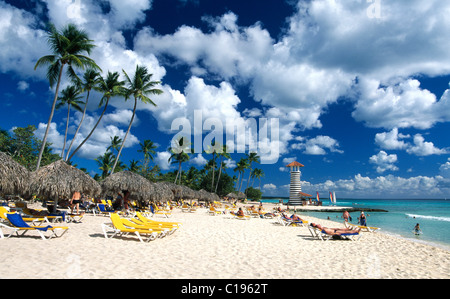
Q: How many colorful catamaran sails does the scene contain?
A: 2